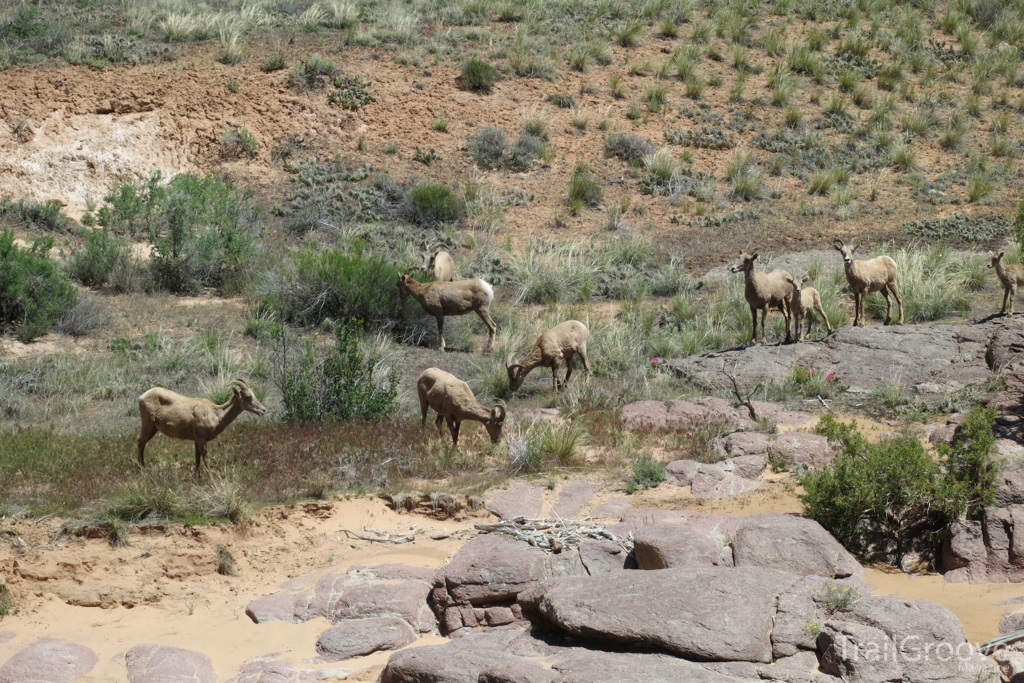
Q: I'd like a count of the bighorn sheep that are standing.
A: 9